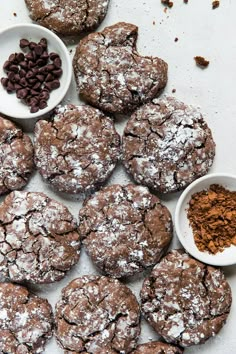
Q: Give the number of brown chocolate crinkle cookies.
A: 11